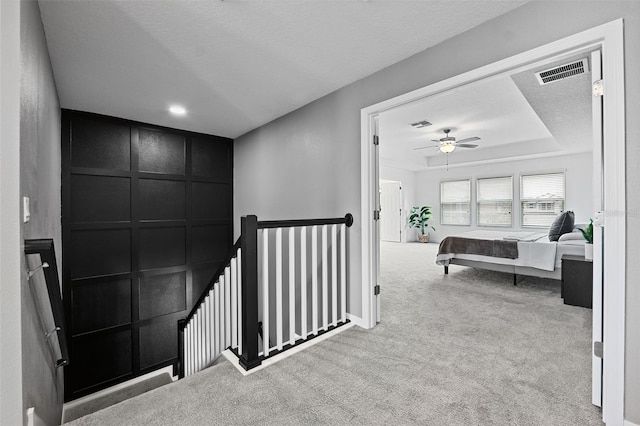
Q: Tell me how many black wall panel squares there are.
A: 14